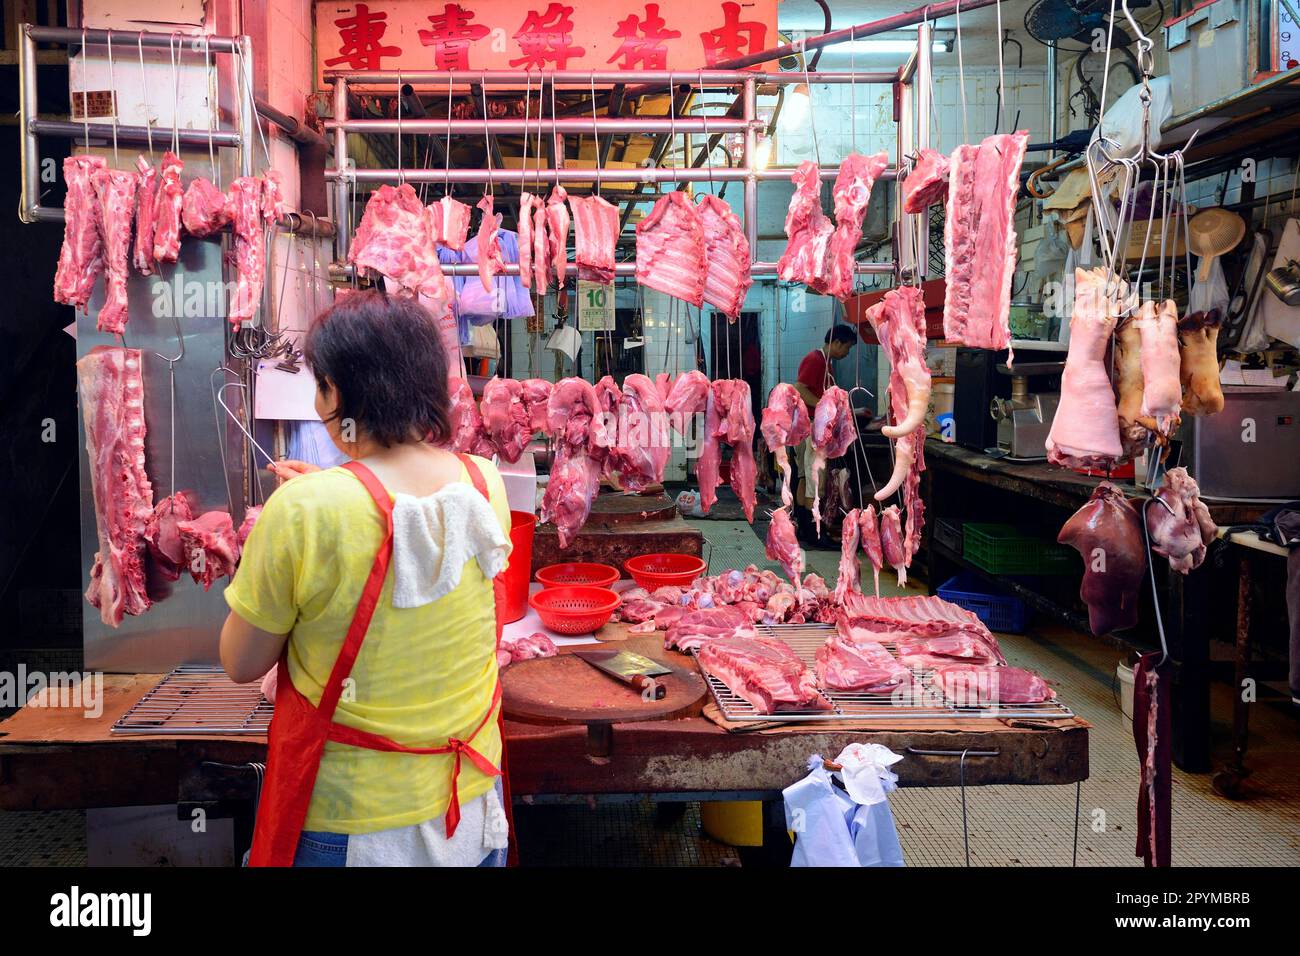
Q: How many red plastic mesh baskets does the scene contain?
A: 3